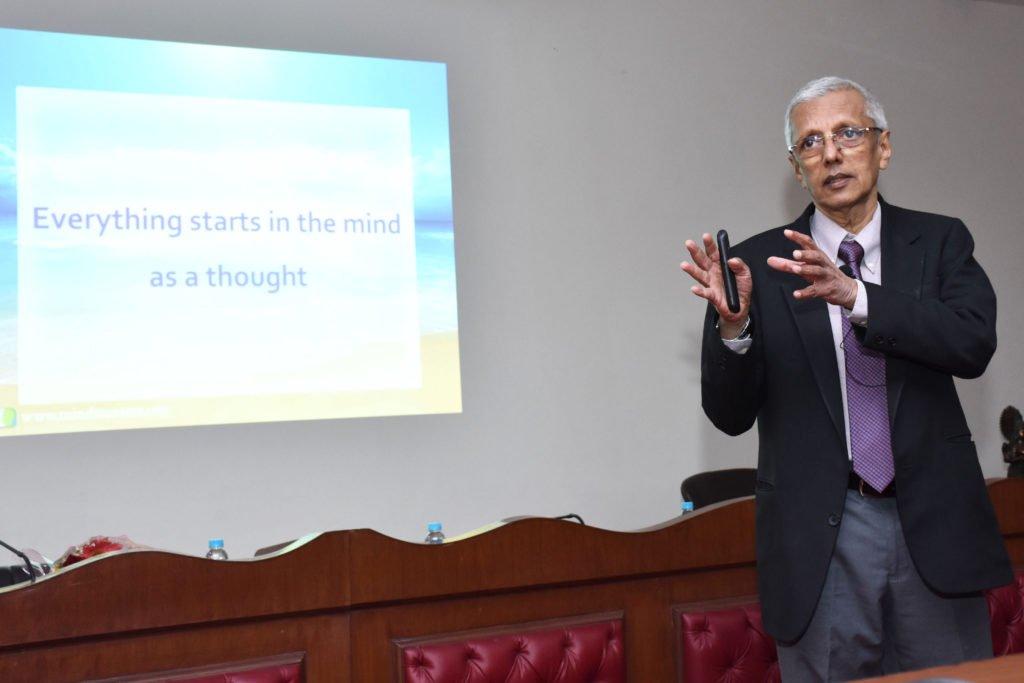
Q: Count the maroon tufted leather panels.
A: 4